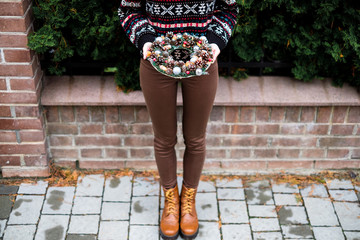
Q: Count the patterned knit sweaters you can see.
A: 1